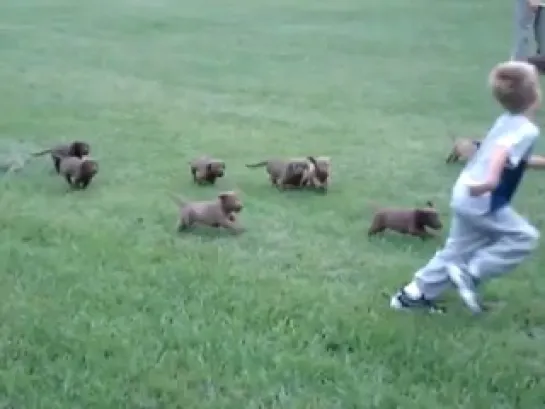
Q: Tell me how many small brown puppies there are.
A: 8